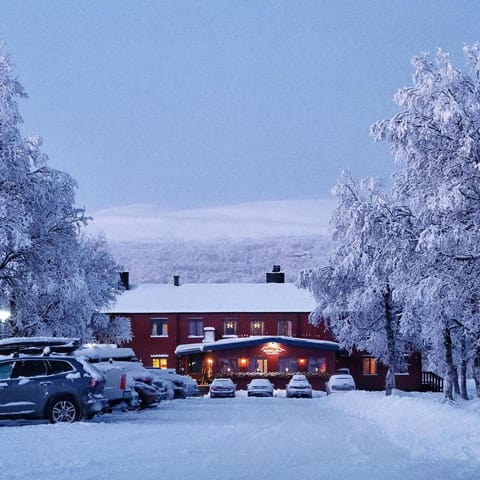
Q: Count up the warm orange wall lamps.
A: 3